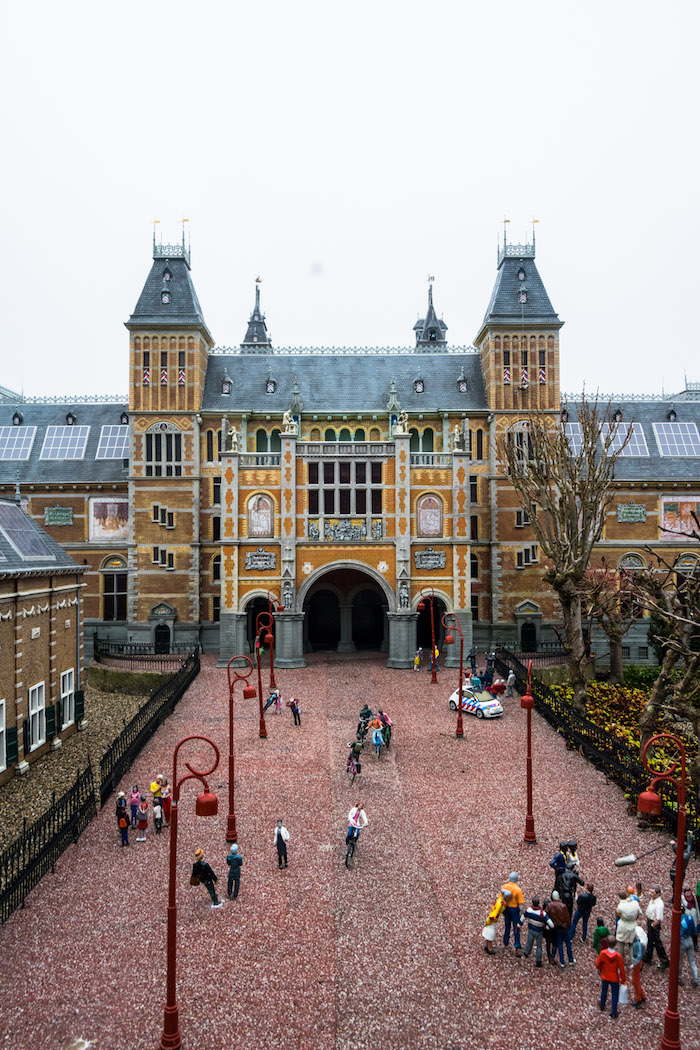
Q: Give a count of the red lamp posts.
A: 8